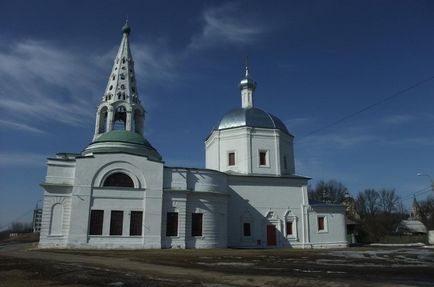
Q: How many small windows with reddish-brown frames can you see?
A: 5